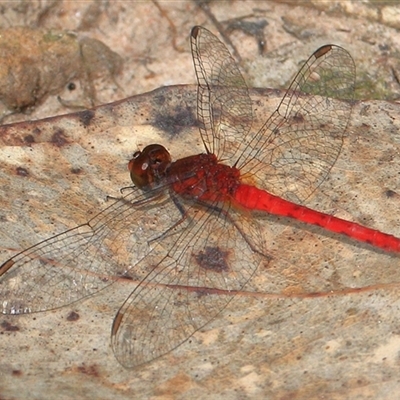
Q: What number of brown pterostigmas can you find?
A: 4